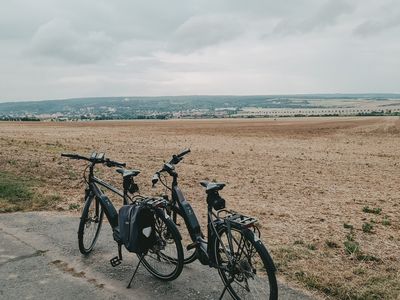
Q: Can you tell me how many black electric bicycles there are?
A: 2